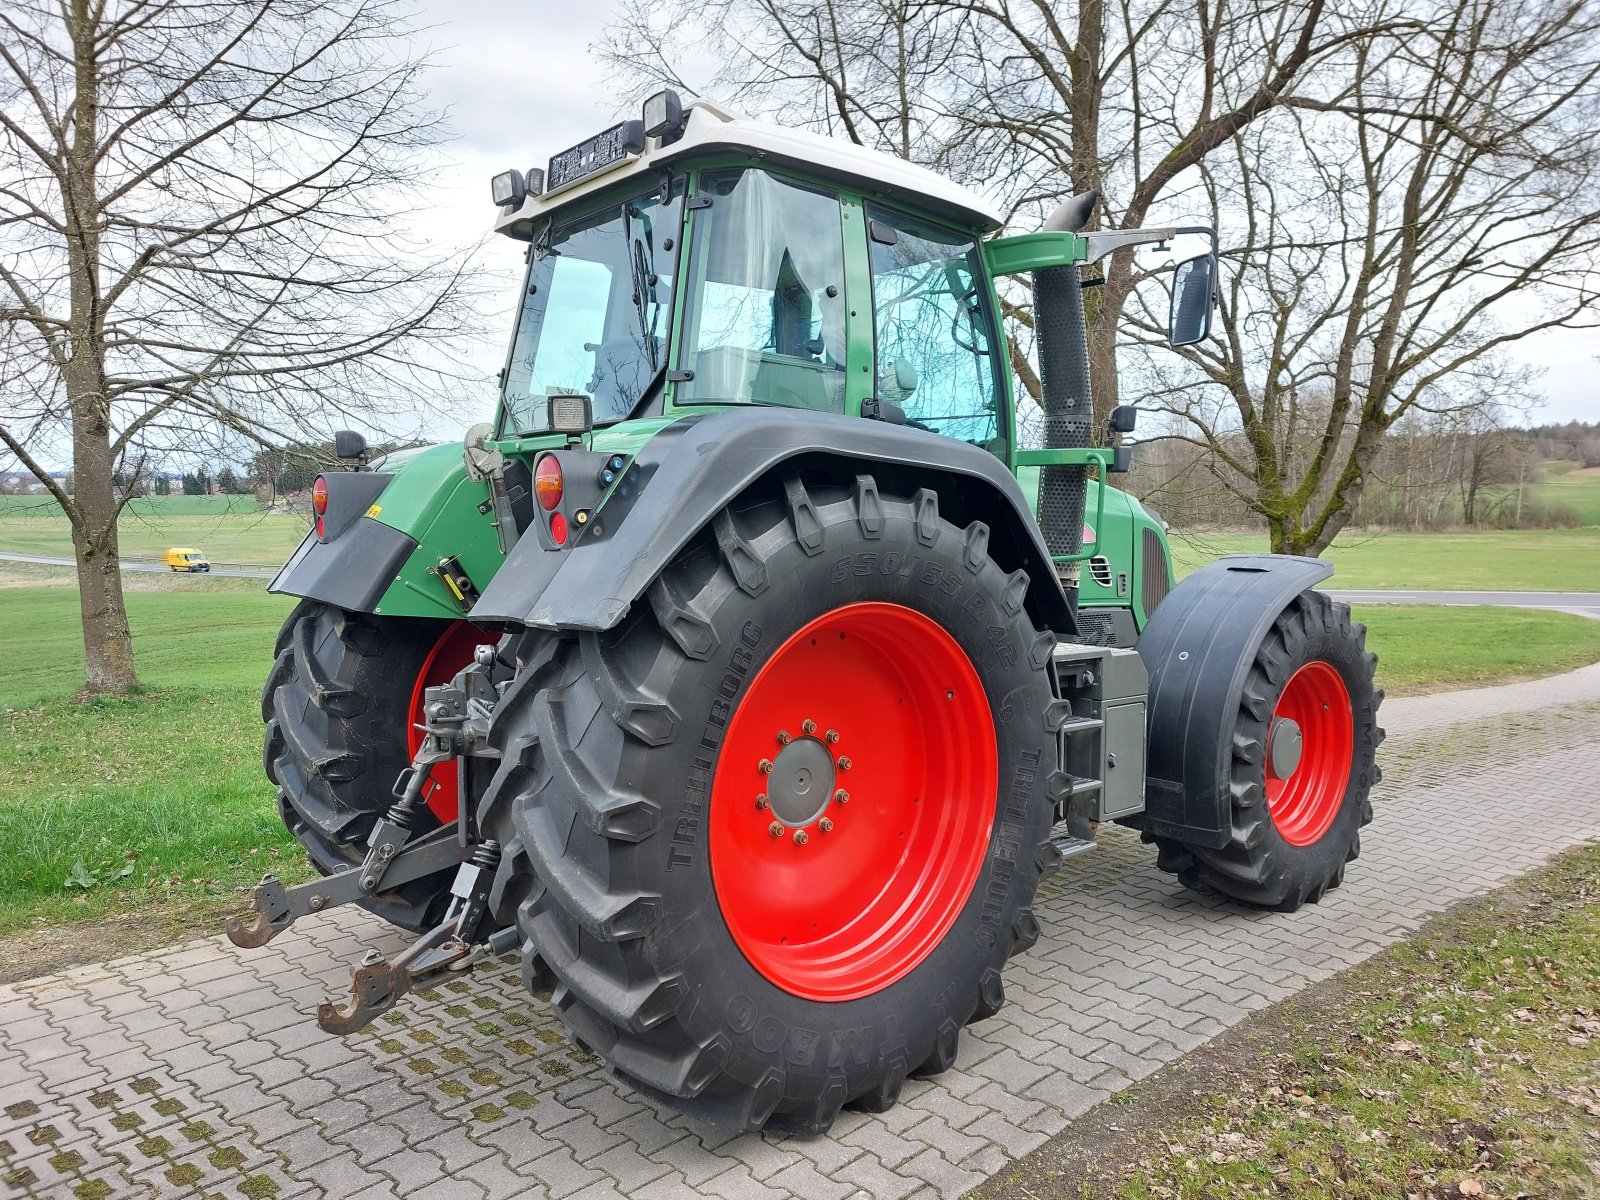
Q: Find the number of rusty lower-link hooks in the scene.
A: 2